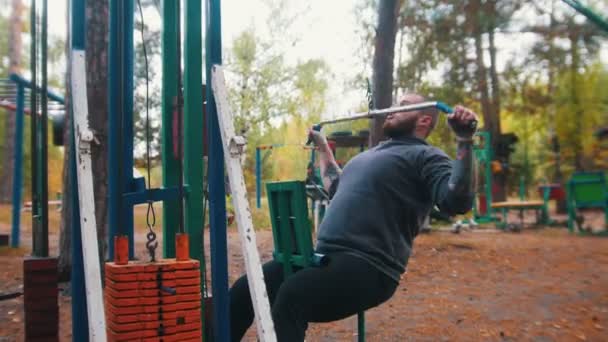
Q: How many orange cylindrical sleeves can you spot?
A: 2